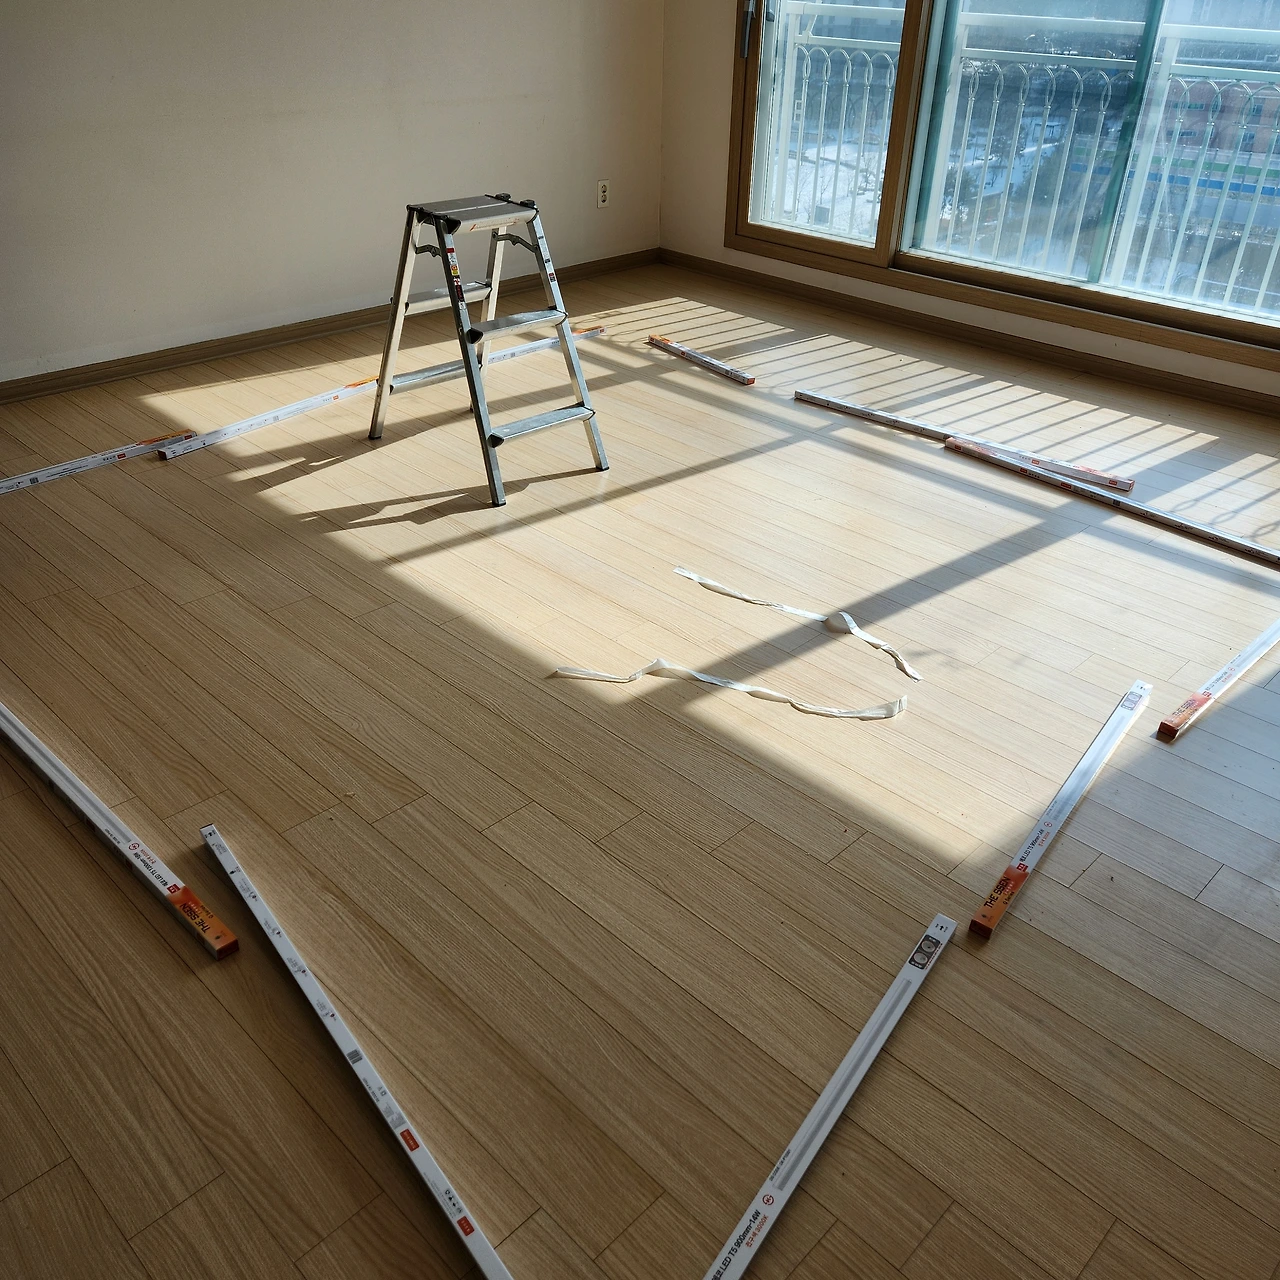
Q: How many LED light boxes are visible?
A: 11